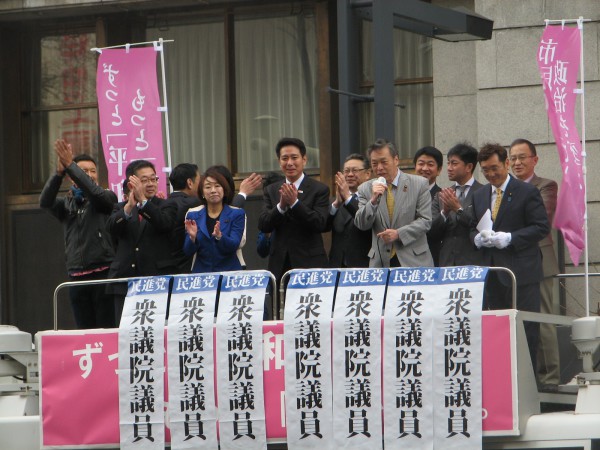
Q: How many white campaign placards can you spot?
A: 7